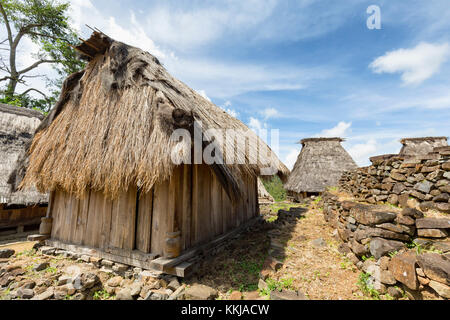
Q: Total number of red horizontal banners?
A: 0